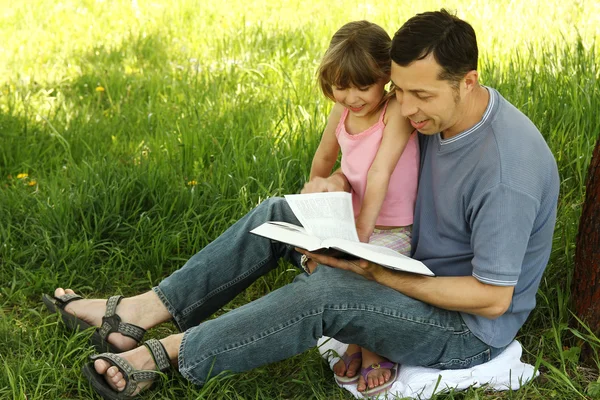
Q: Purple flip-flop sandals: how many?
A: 2